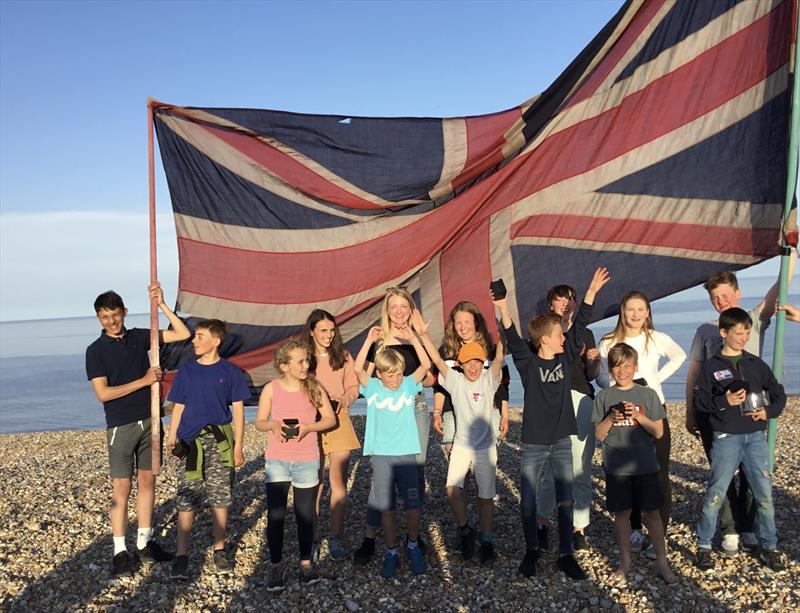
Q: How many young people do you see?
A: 14